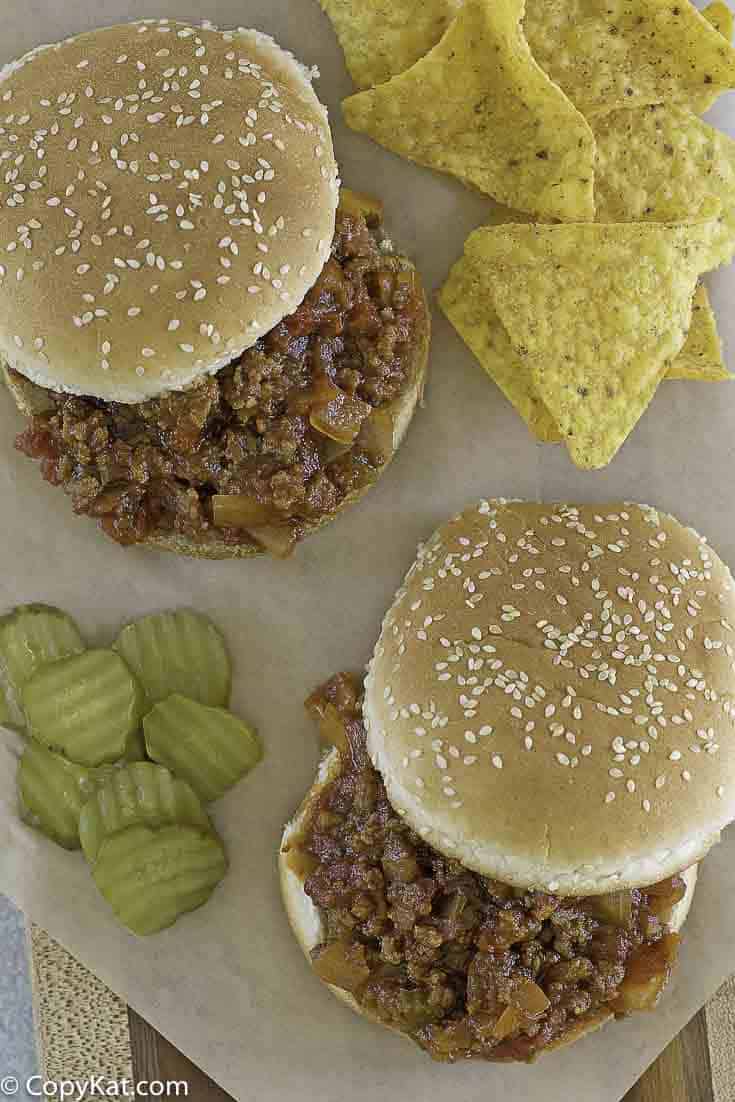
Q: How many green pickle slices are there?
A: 7